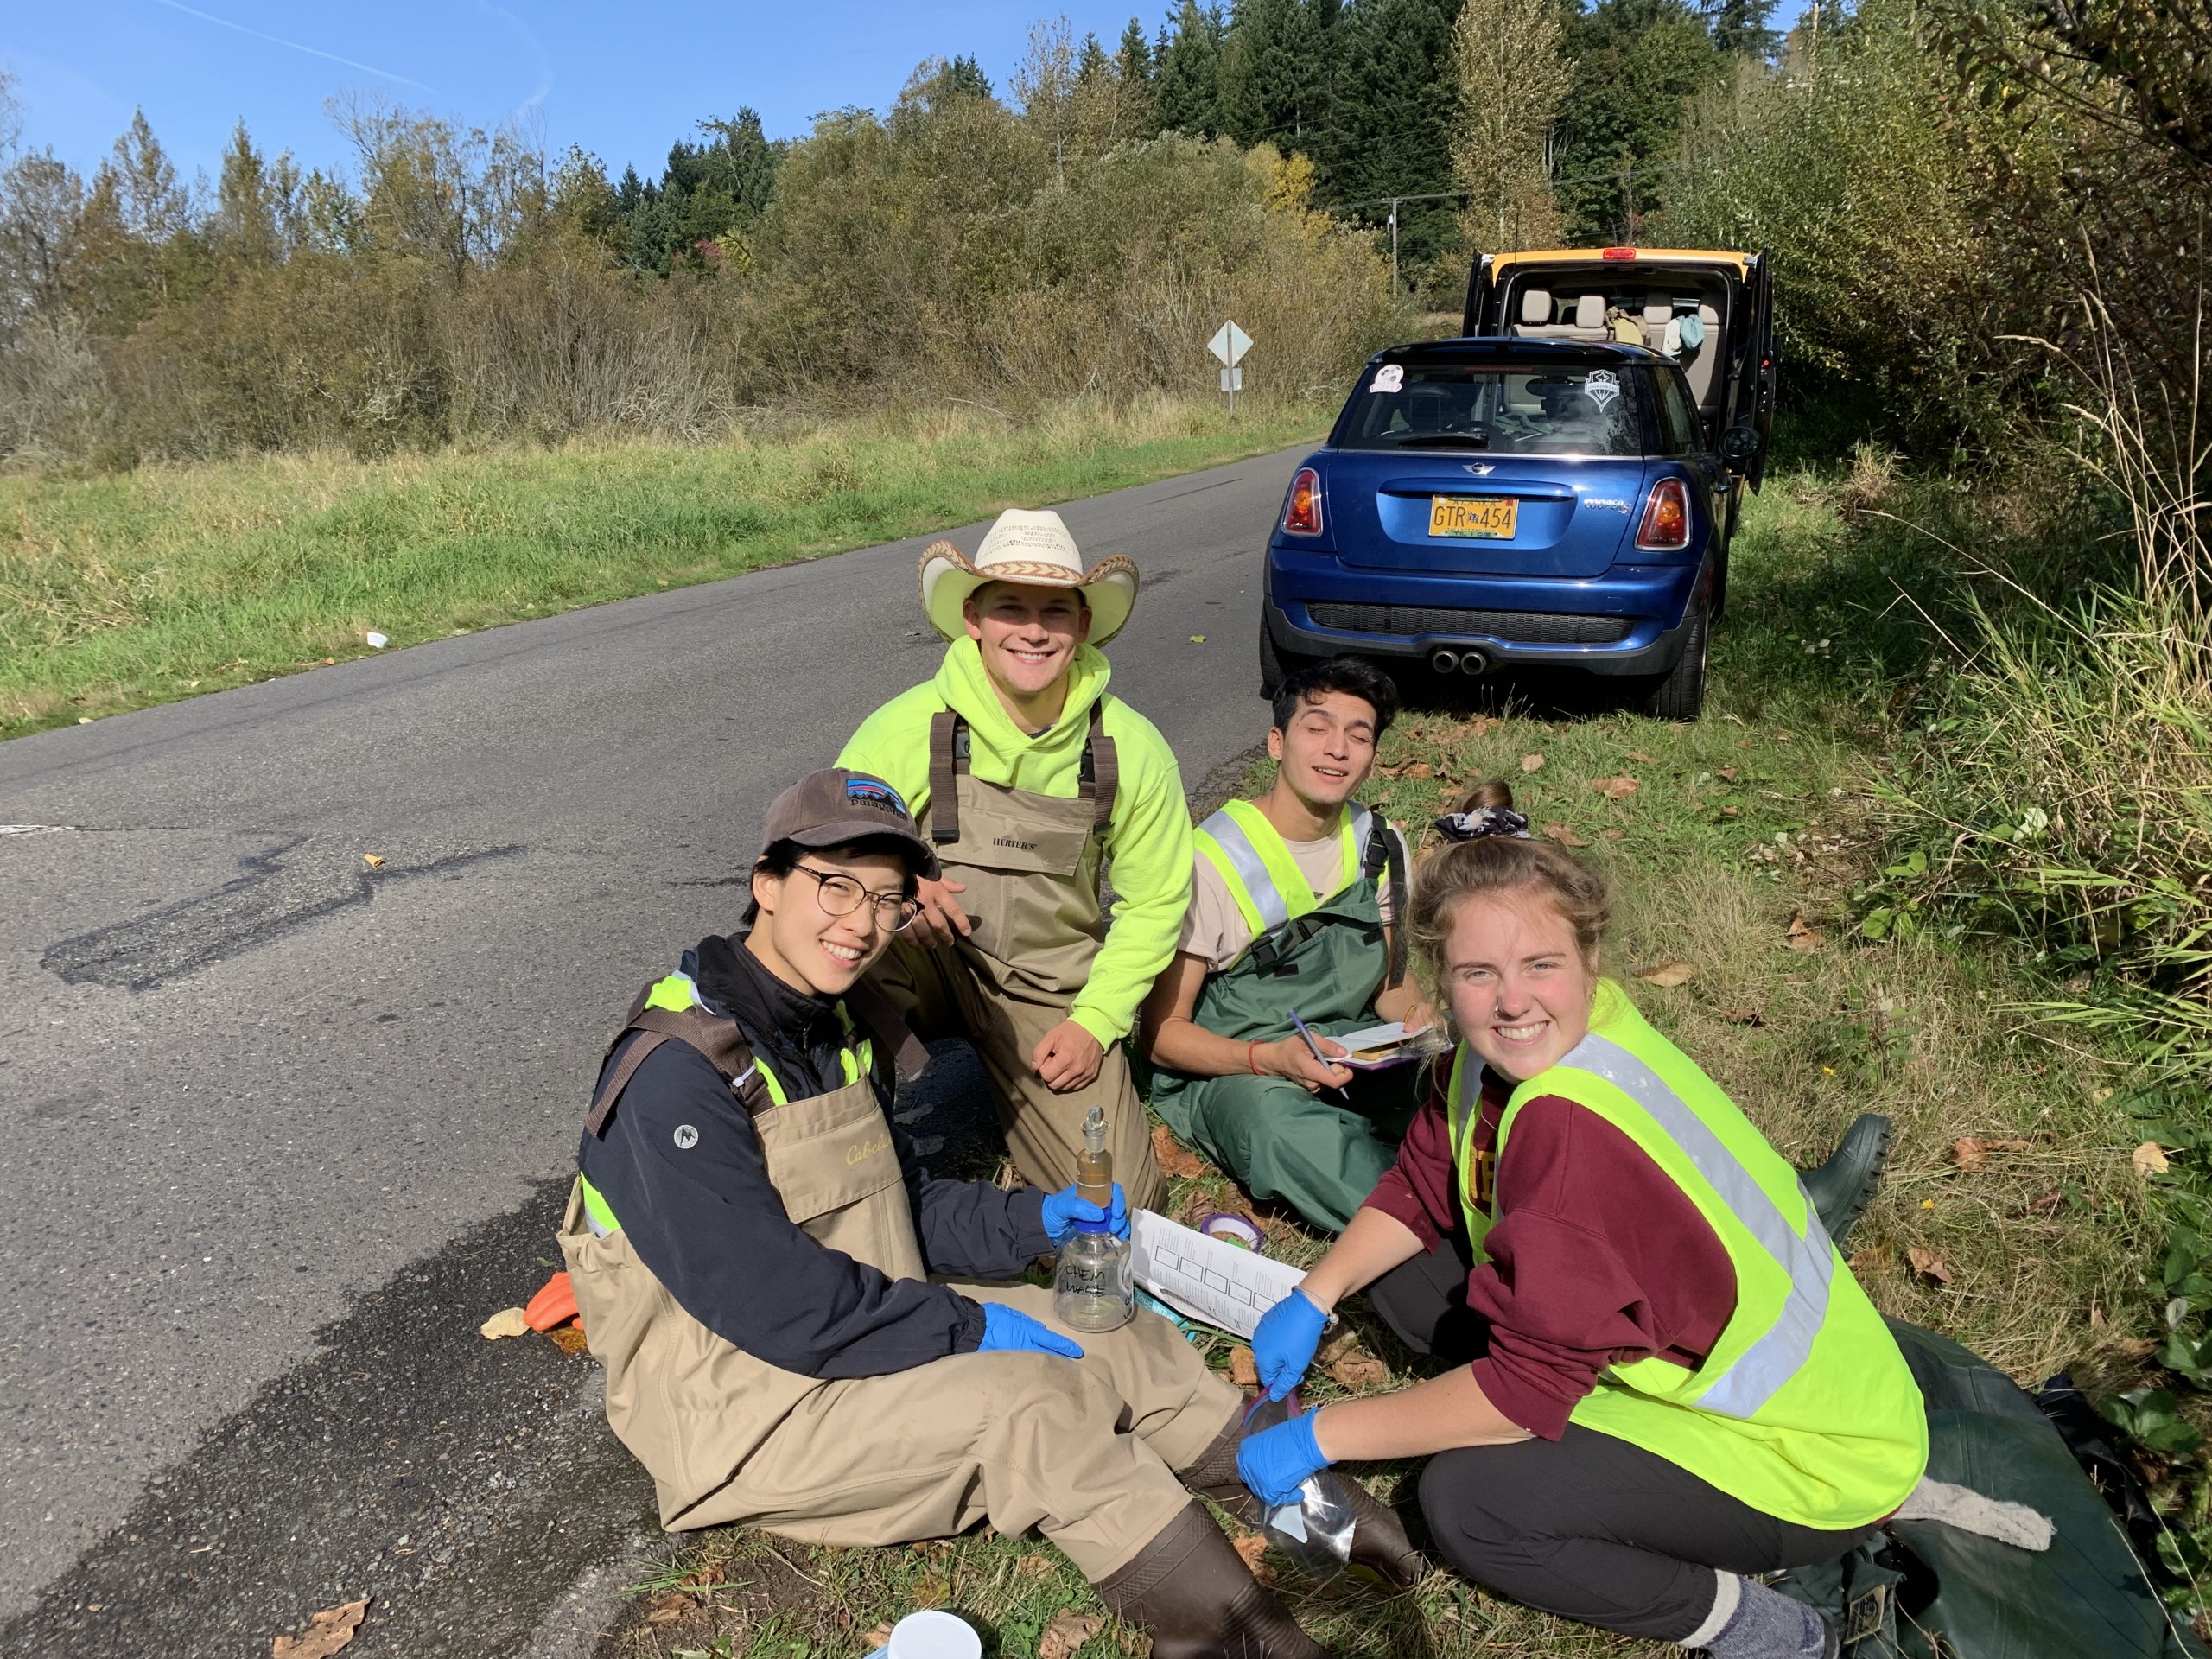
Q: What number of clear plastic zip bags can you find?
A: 1